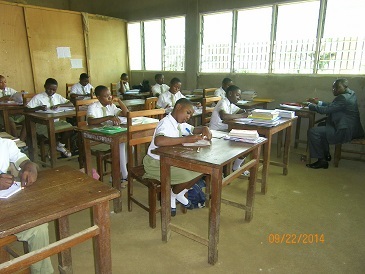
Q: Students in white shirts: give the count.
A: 11